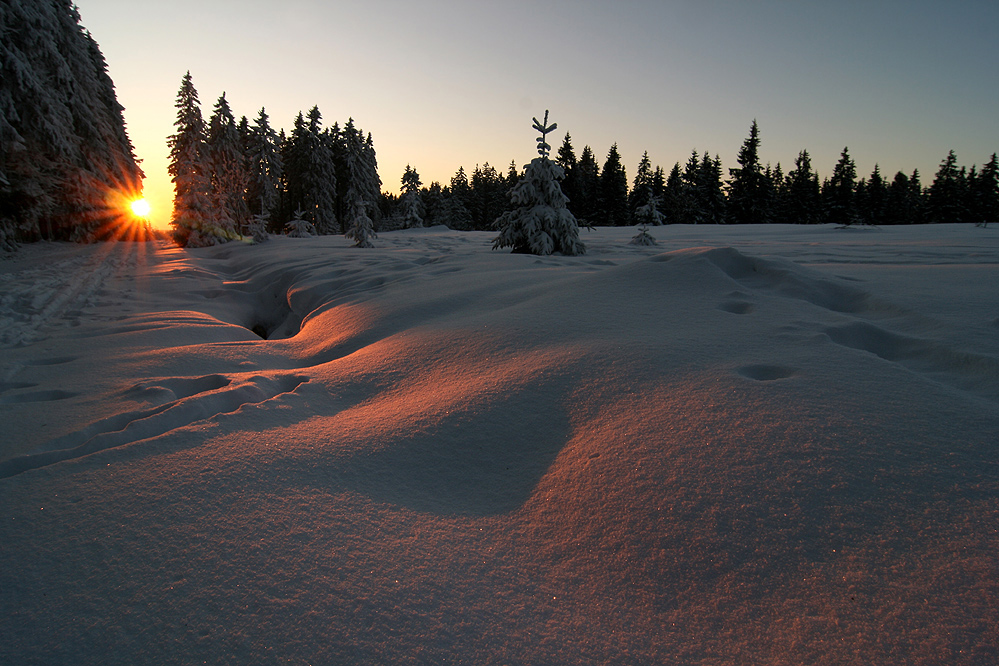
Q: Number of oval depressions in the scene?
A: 2